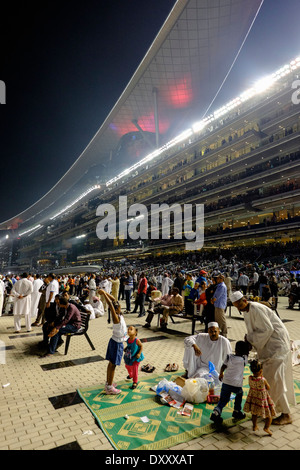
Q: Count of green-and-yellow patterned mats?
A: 1